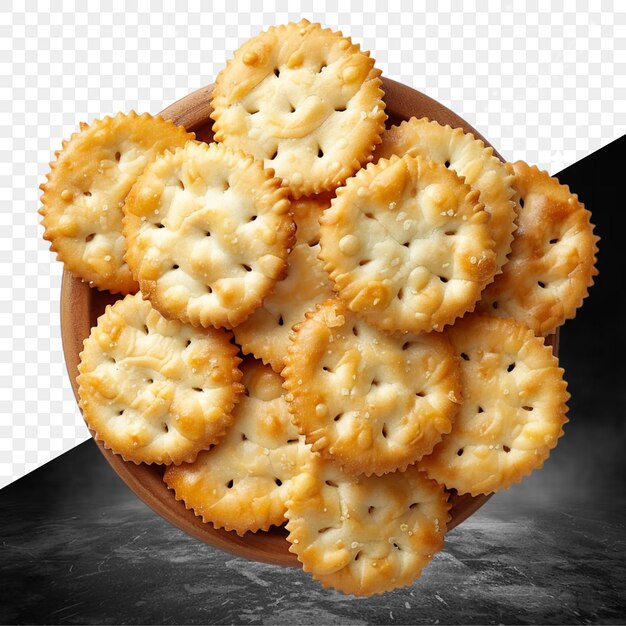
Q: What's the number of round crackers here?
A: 12